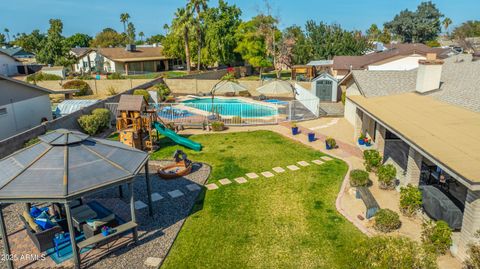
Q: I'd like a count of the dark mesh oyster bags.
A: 0